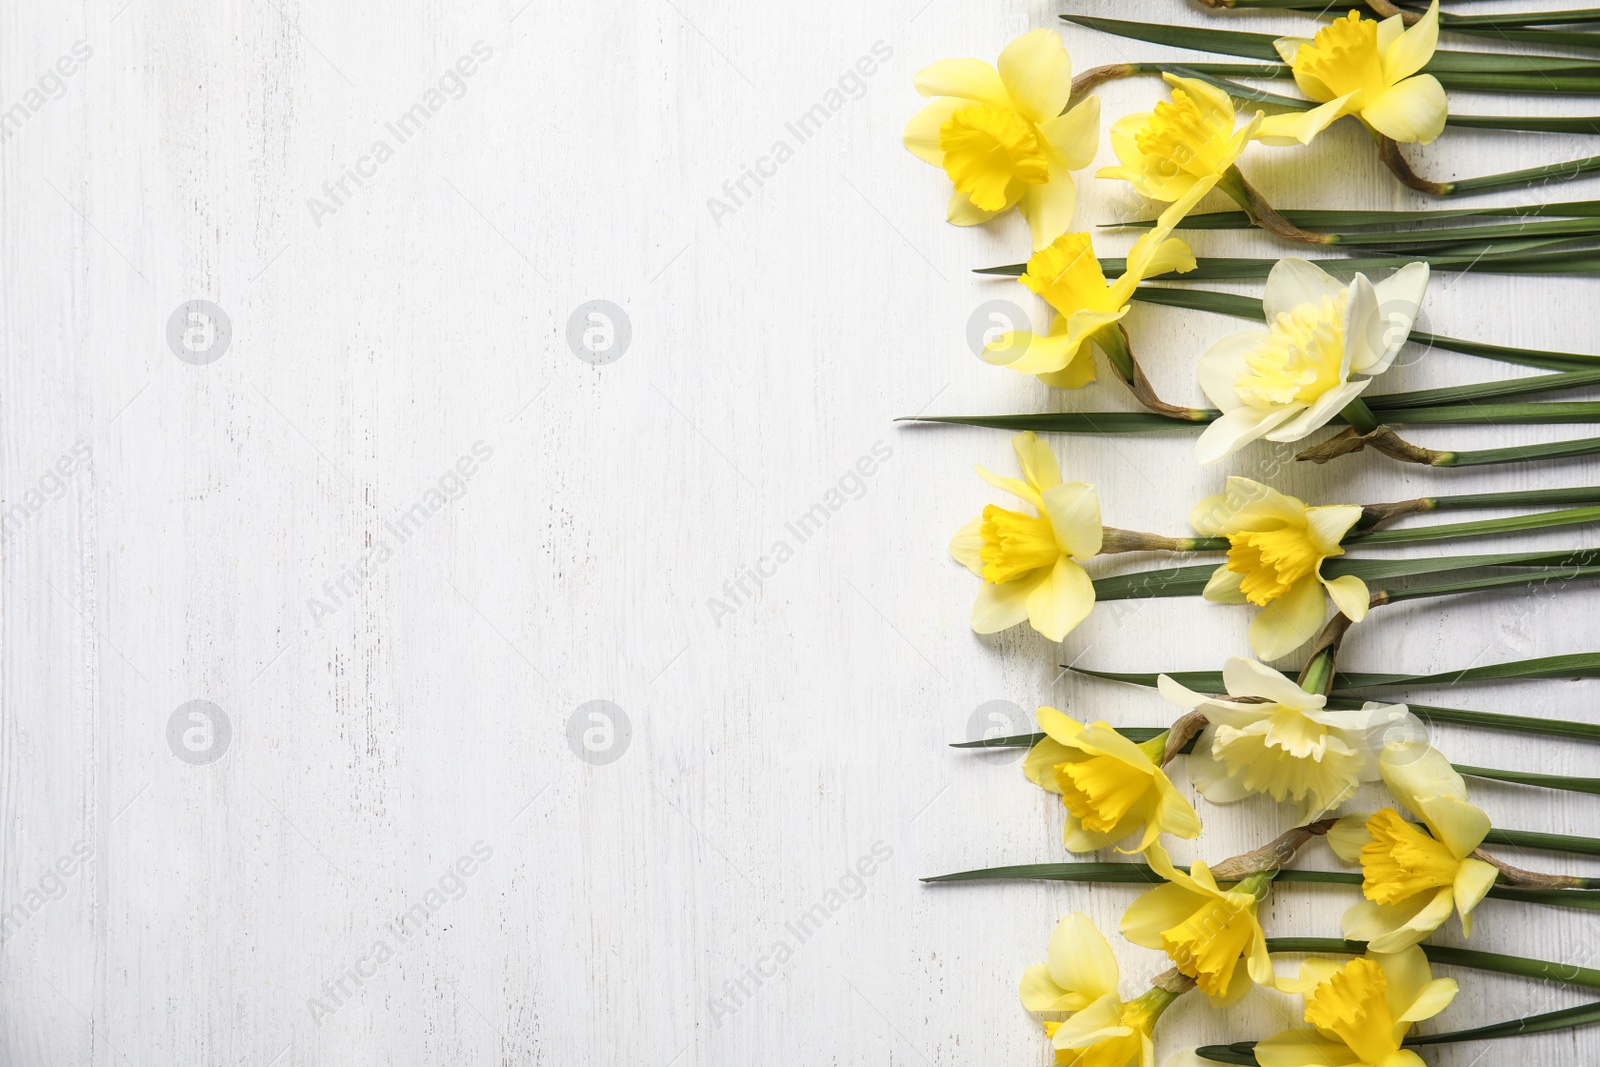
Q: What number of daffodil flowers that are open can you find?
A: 13